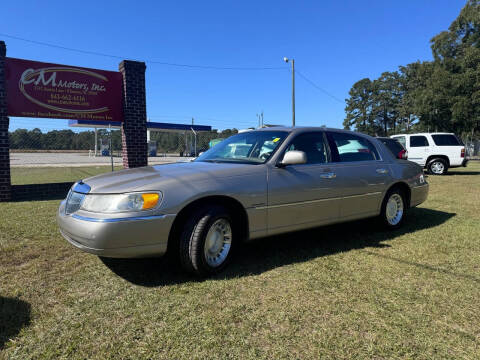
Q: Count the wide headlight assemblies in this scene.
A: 1